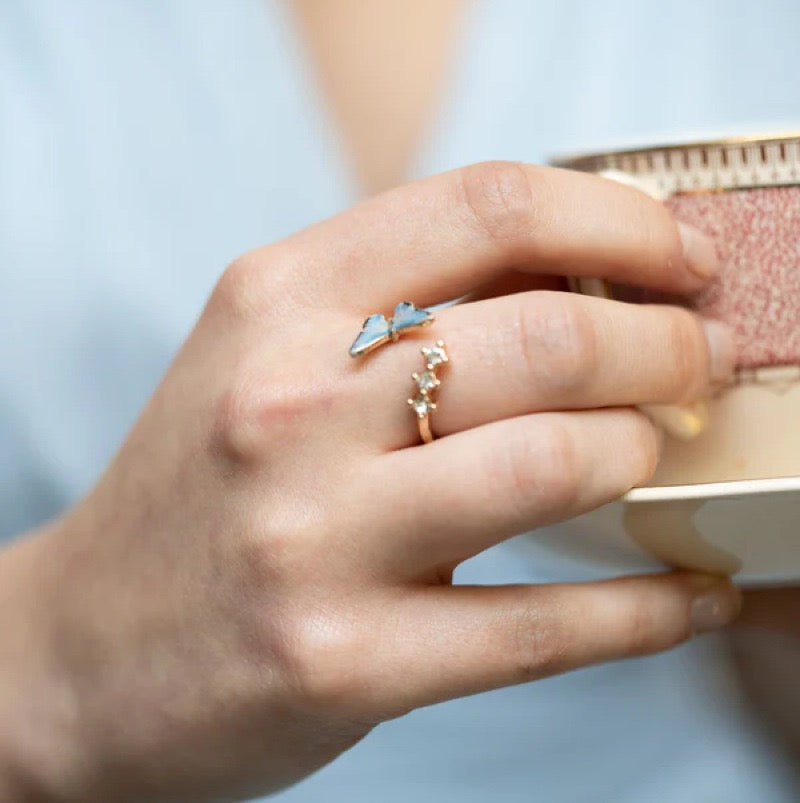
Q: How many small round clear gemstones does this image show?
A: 3